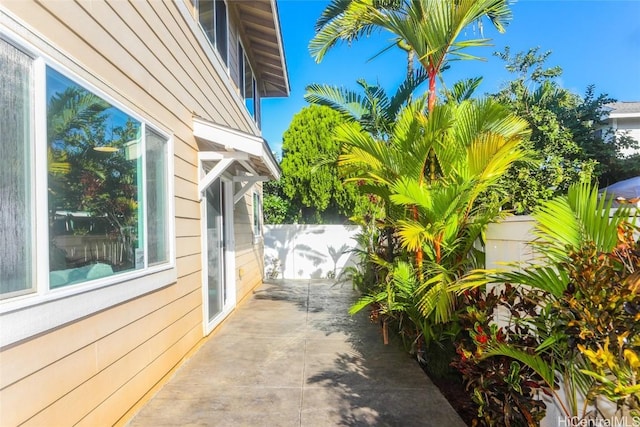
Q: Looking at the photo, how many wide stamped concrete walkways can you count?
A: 1